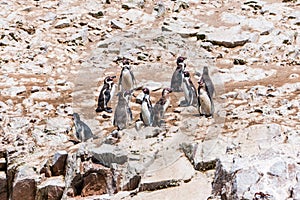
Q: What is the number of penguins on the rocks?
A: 11